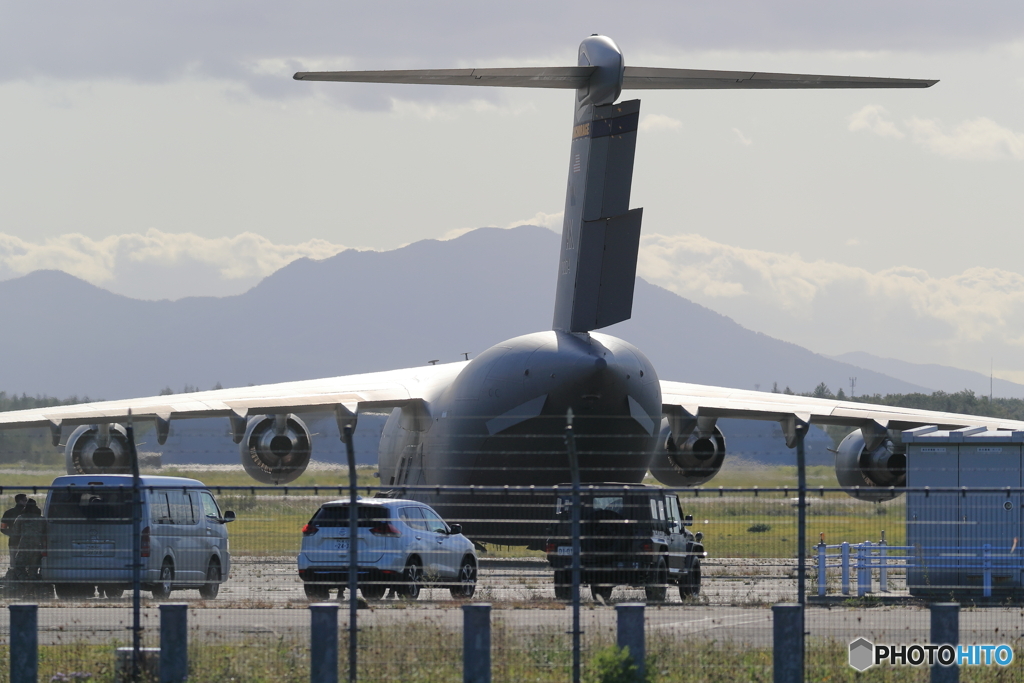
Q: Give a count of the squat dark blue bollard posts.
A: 7